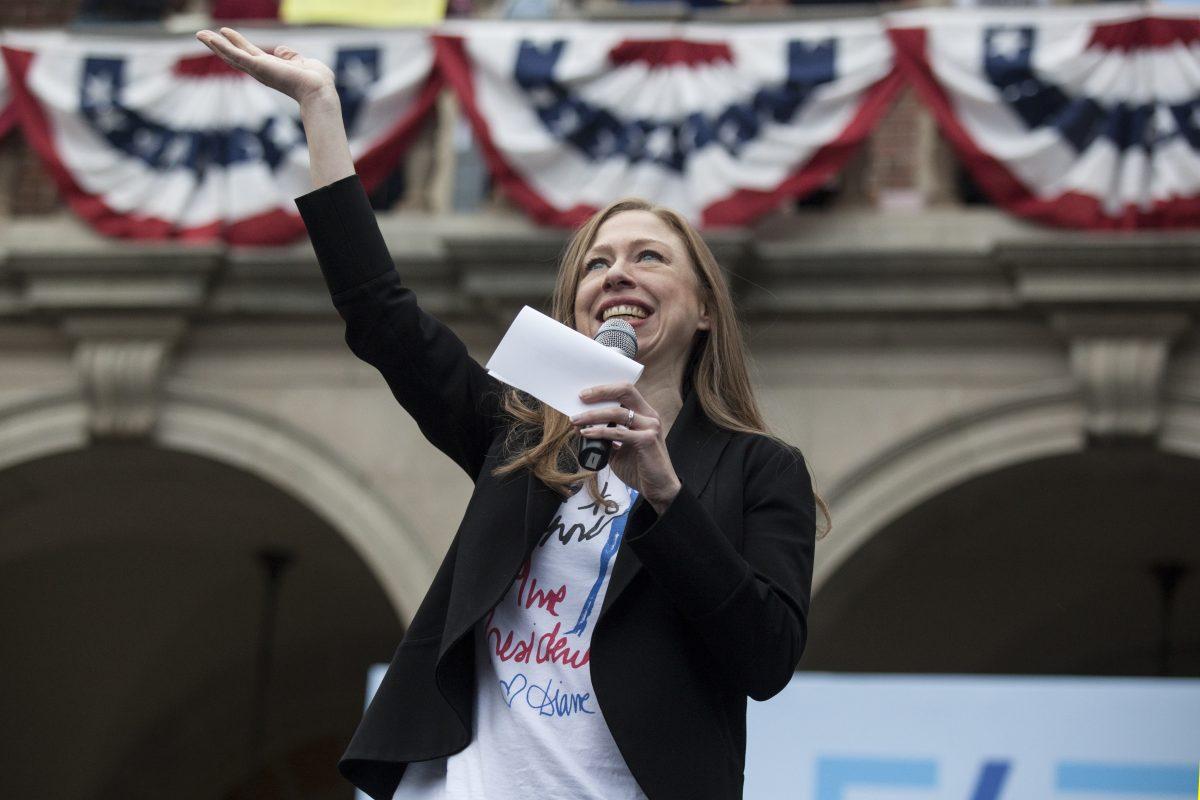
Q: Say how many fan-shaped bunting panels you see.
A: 3